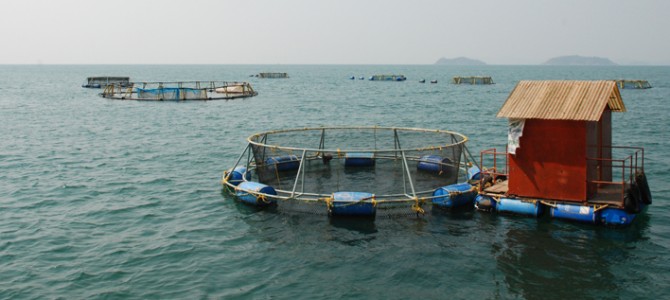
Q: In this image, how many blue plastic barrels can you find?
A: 12